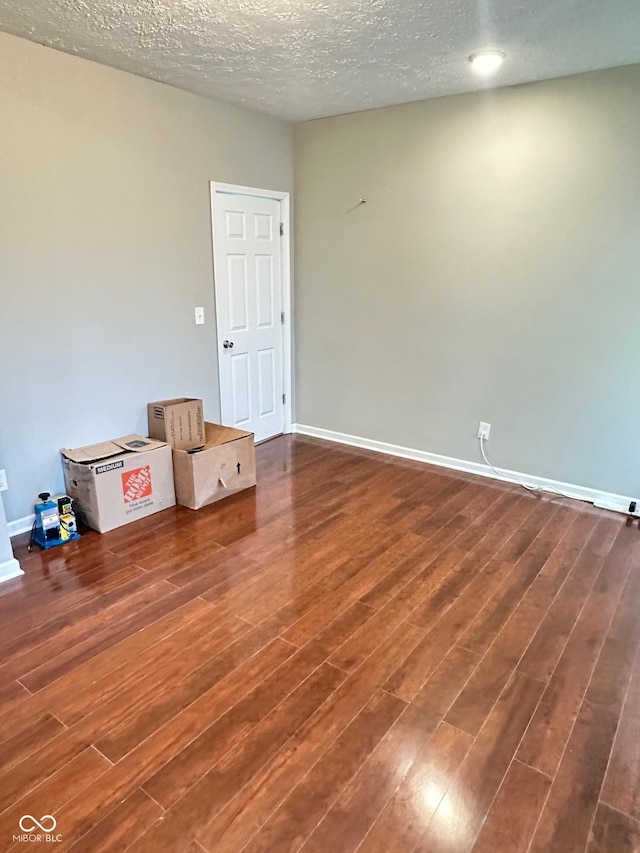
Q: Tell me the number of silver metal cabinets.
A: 0